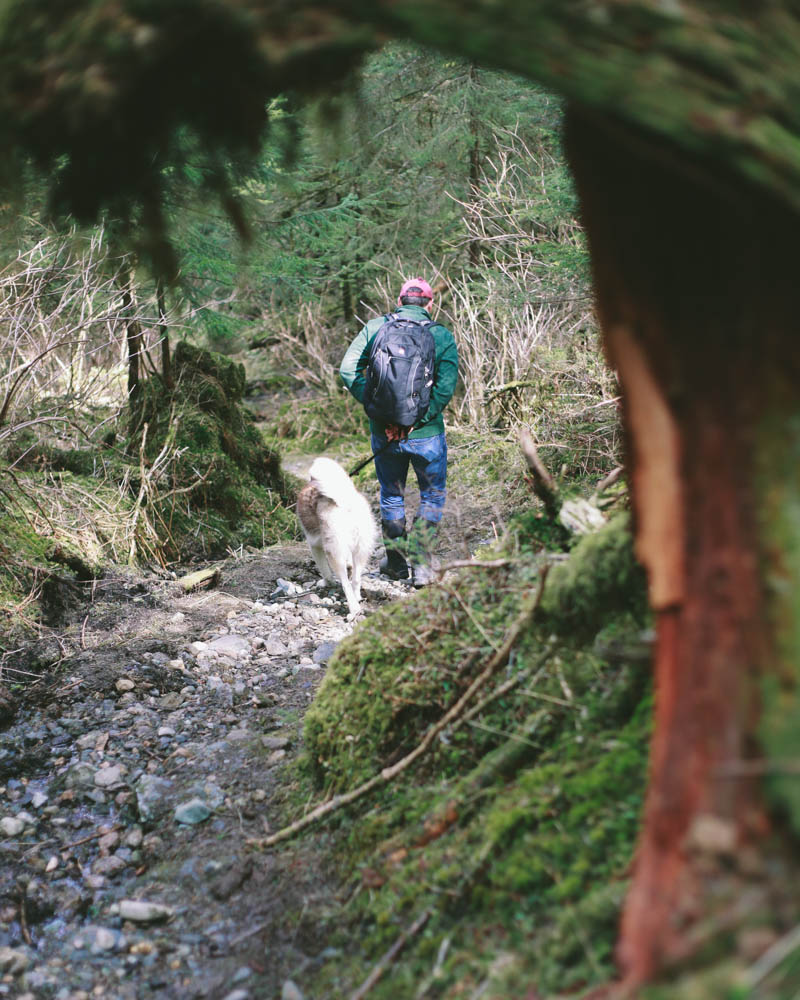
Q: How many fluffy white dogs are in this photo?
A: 1